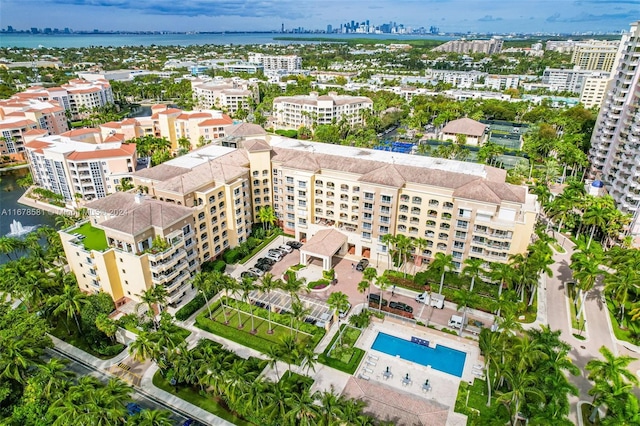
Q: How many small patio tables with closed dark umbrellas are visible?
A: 3